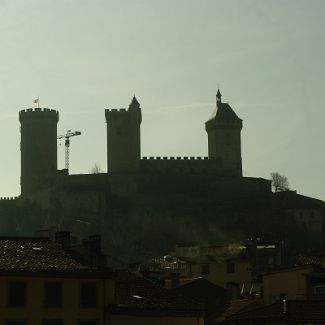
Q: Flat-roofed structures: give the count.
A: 2